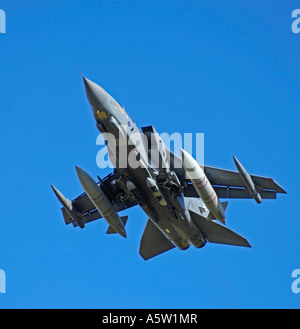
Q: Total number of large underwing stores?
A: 2